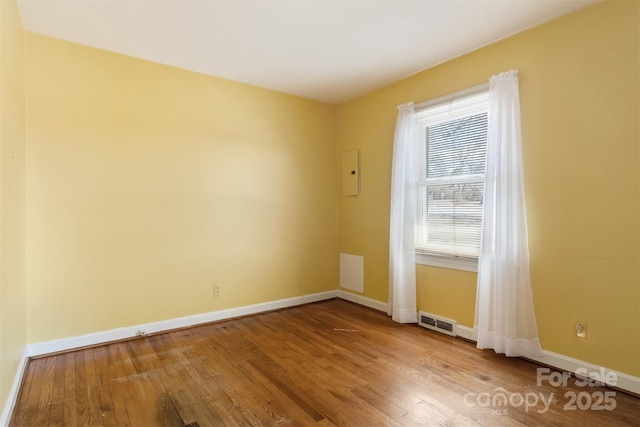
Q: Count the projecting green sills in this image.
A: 0